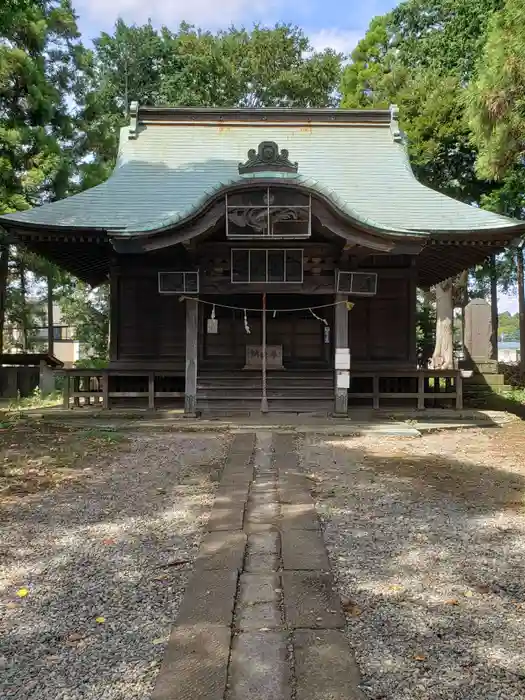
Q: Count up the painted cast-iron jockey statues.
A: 0